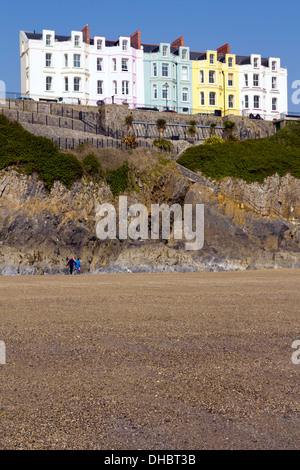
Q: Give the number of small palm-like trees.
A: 5